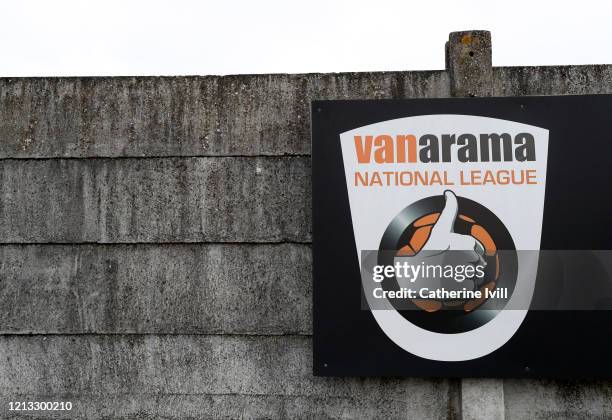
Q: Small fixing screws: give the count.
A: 4